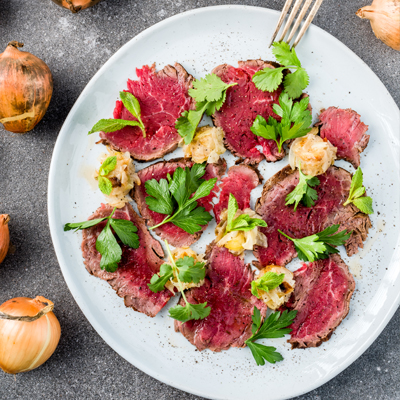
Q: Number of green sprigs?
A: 14